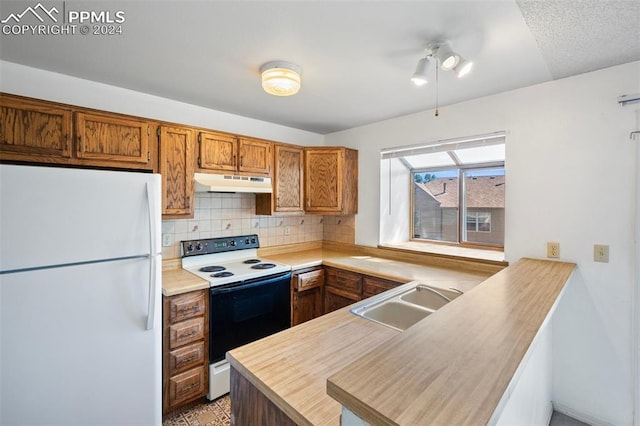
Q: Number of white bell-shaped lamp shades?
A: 3